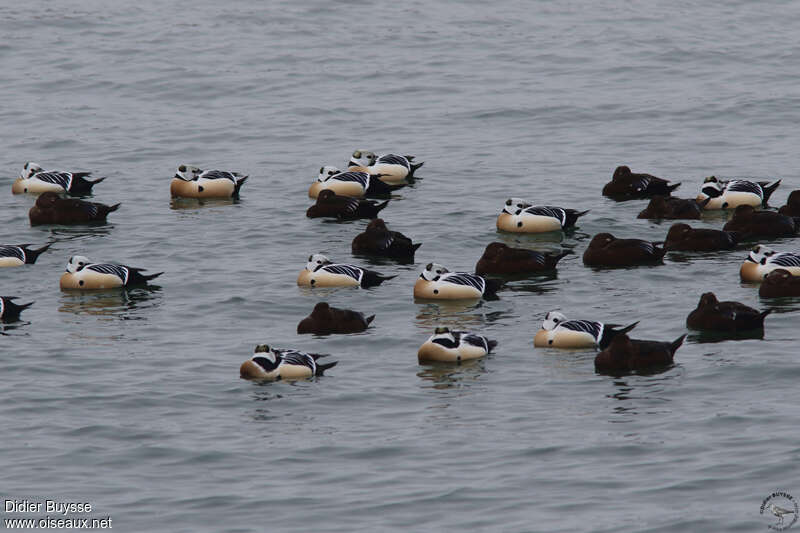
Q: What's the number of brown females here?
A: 14